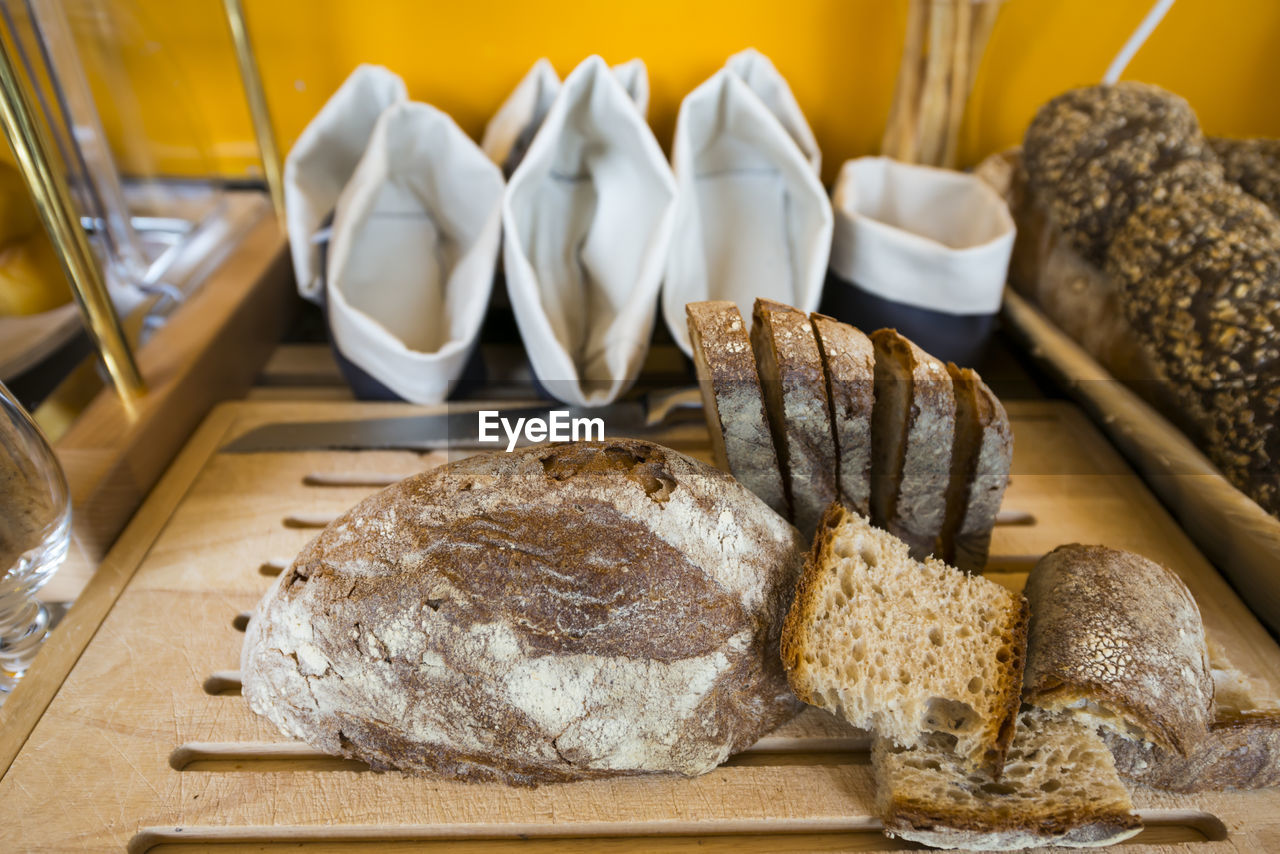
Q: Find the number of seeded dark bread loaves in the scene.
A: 3